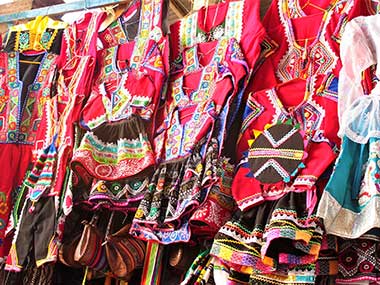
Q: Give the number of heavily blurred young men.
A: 0